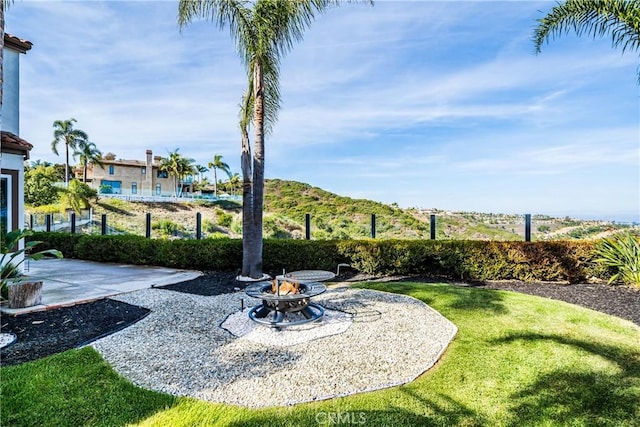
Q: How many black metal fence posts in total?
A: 10